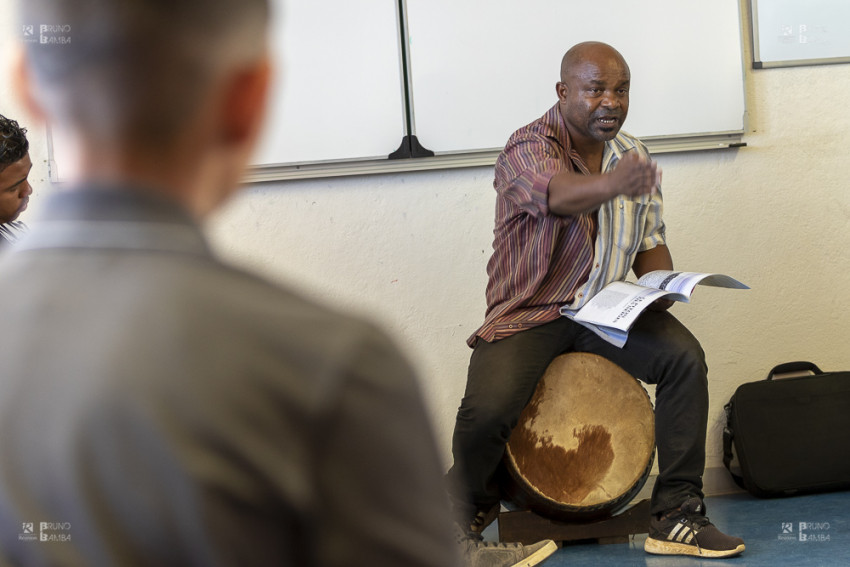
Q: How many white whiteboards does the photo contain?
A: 3